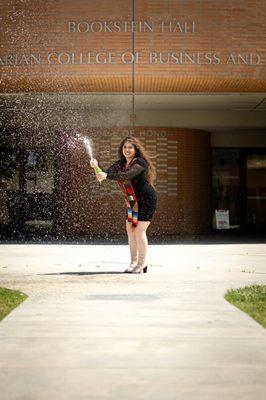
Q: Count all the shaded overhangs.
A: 1